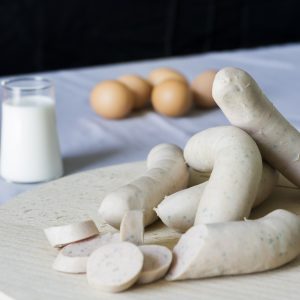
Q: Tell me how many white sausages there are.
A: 5